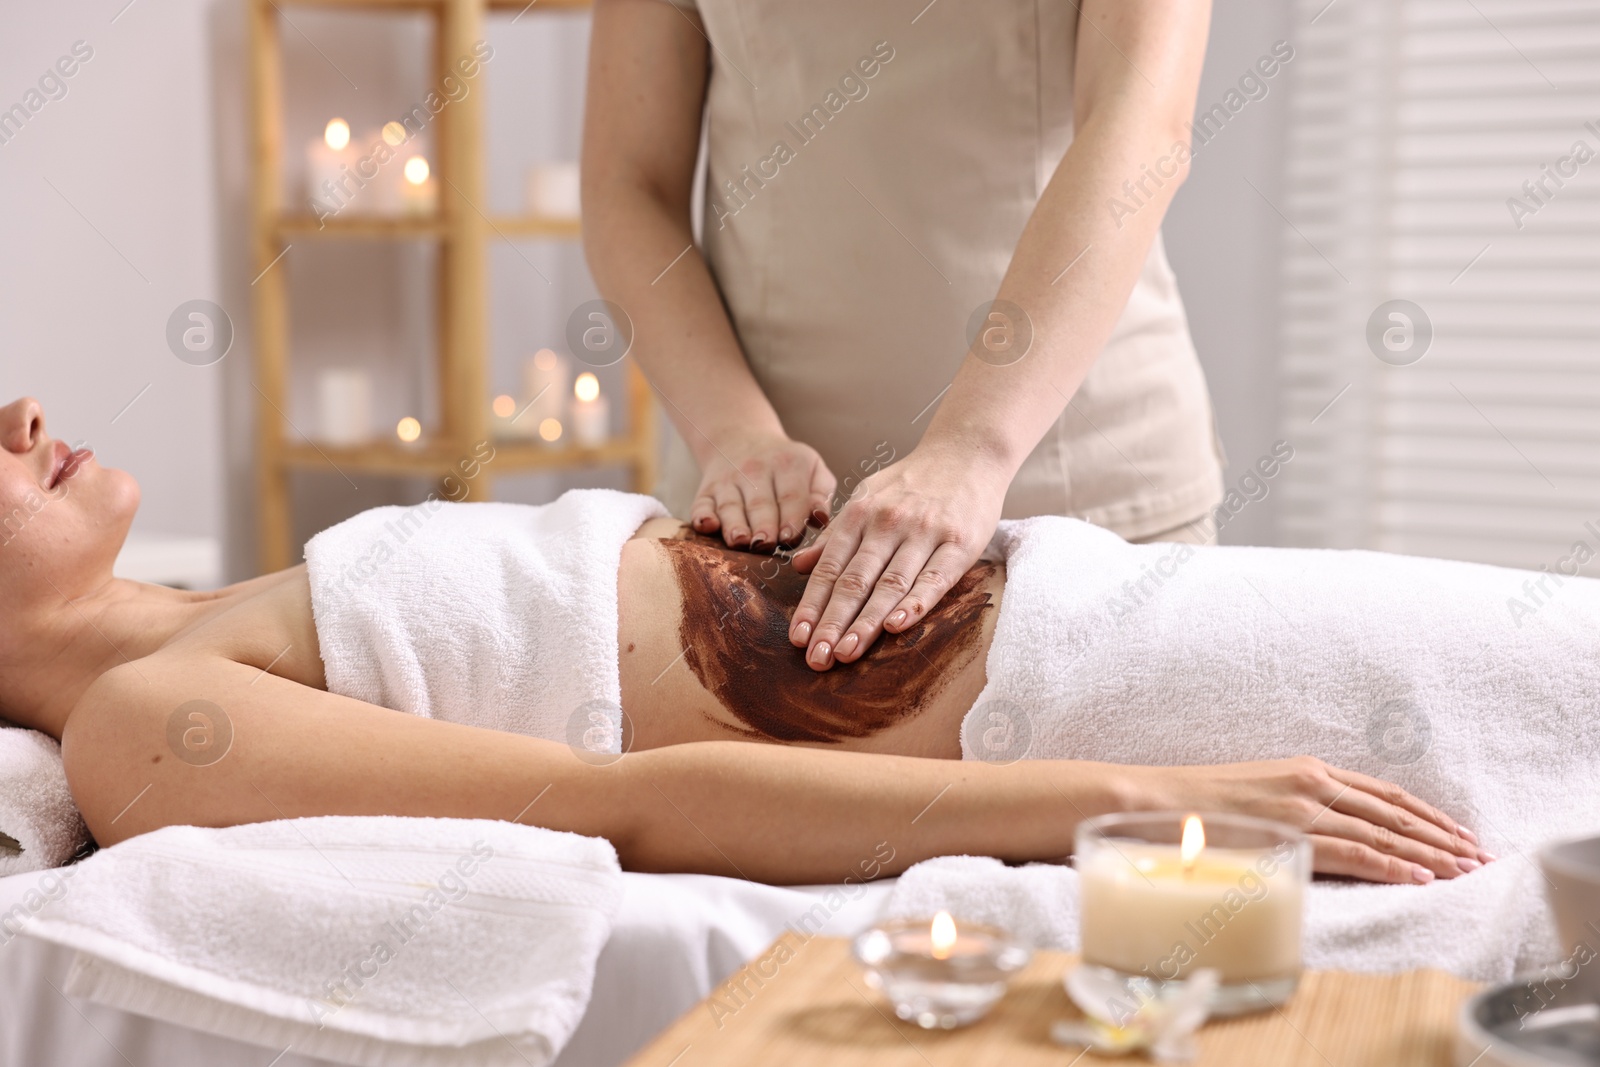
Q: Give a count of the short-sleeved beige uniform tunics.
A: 1